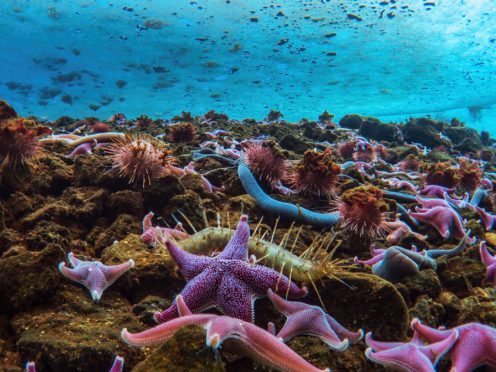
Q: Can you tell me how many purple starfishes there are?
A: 1